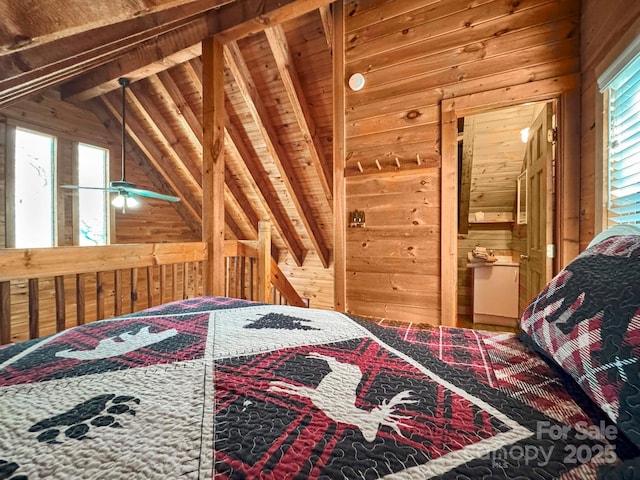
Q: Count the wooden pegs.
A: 4